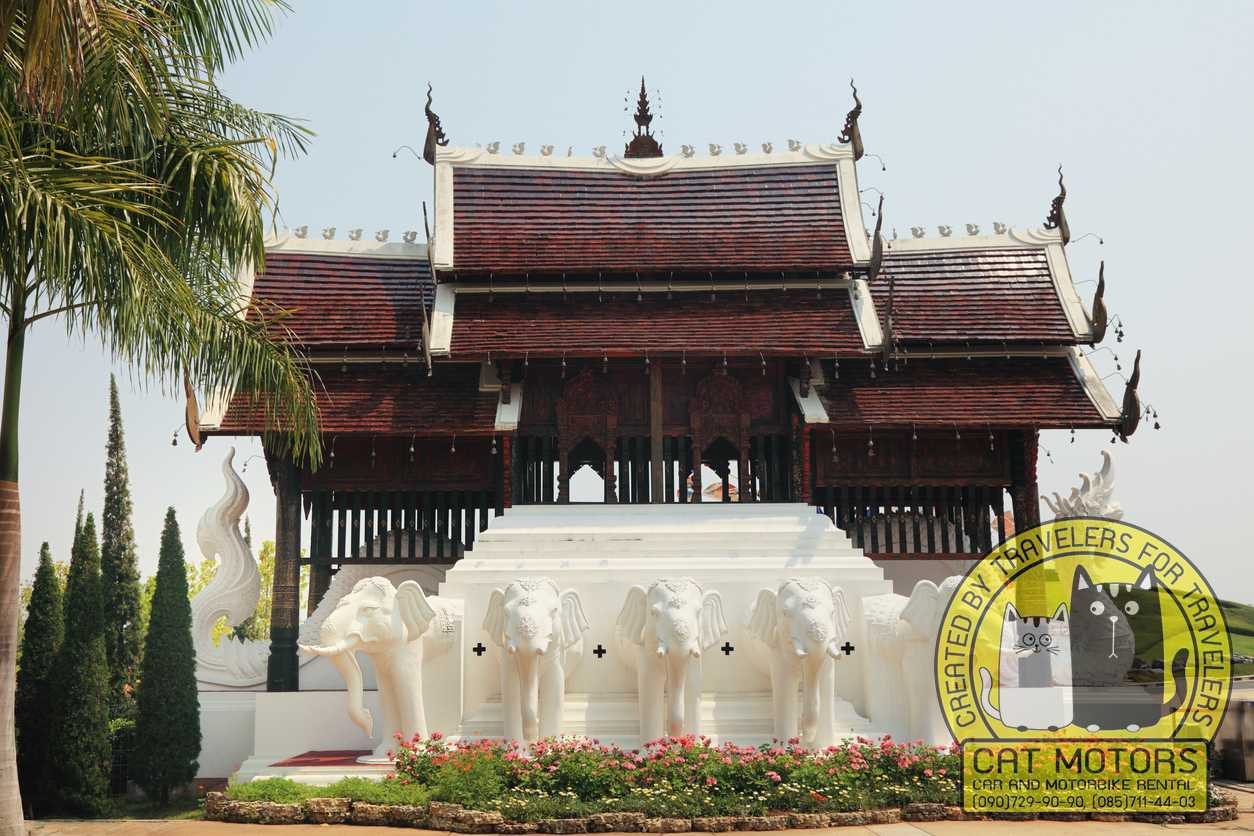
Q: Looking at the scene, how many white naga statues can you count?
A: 2